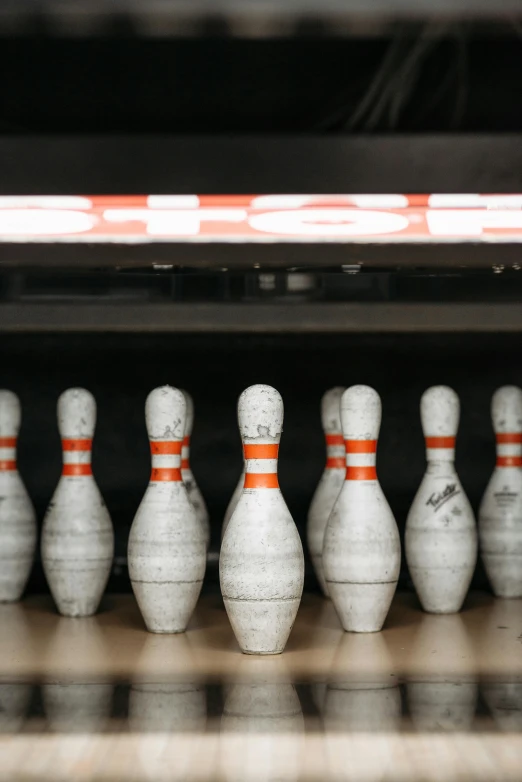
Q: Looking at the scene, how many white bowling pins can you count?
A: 10